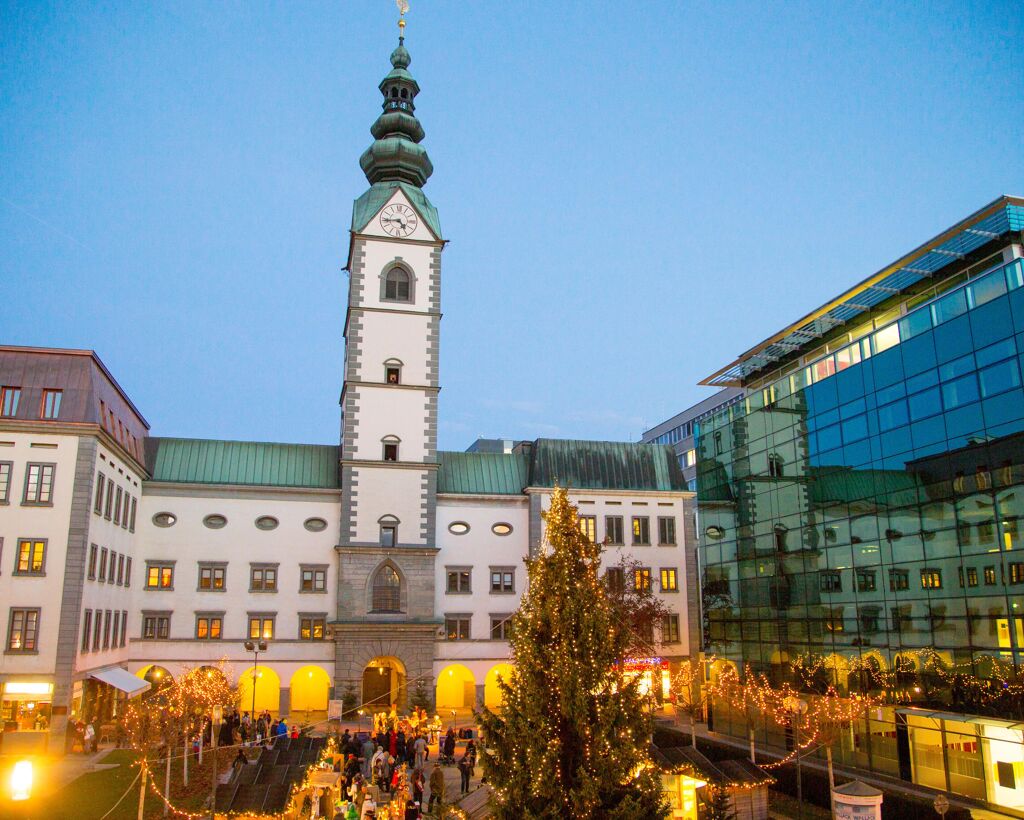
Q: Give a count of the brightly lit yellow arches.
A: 4